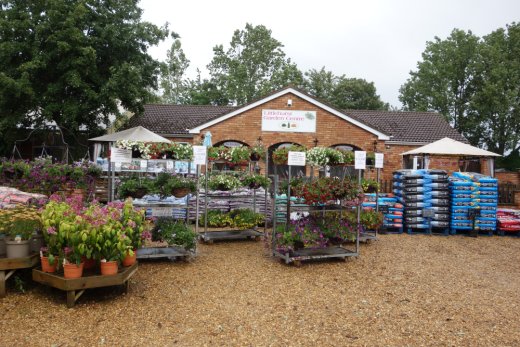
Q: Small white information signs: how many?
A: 5